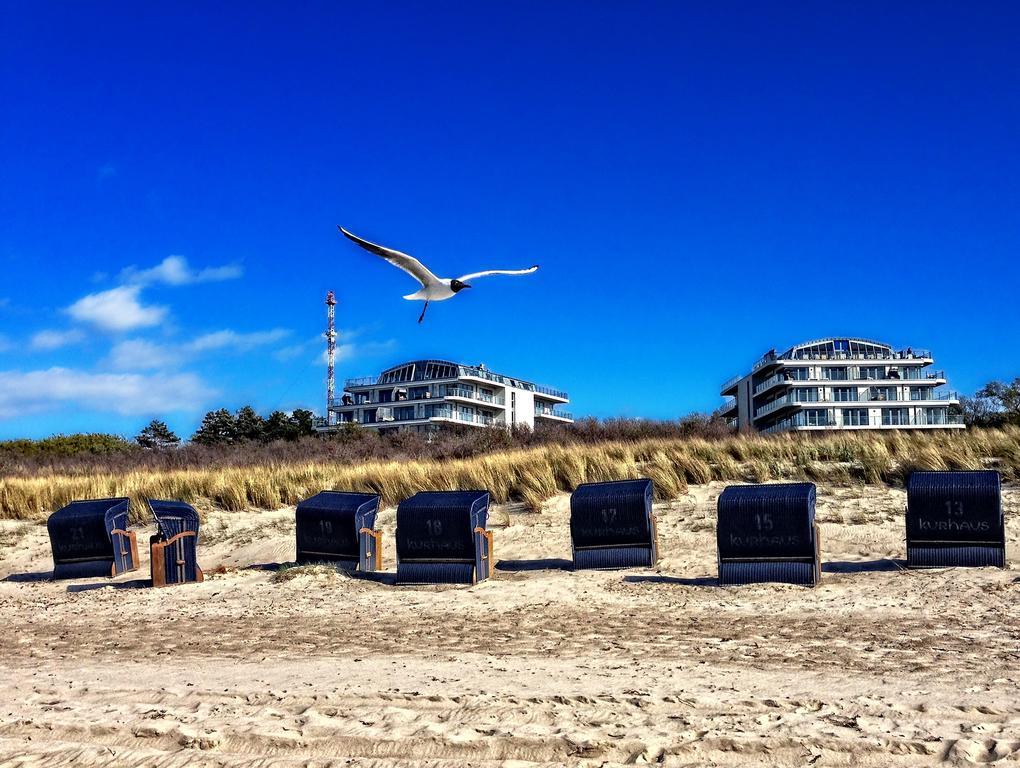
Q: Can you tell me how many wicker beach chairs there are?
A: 7